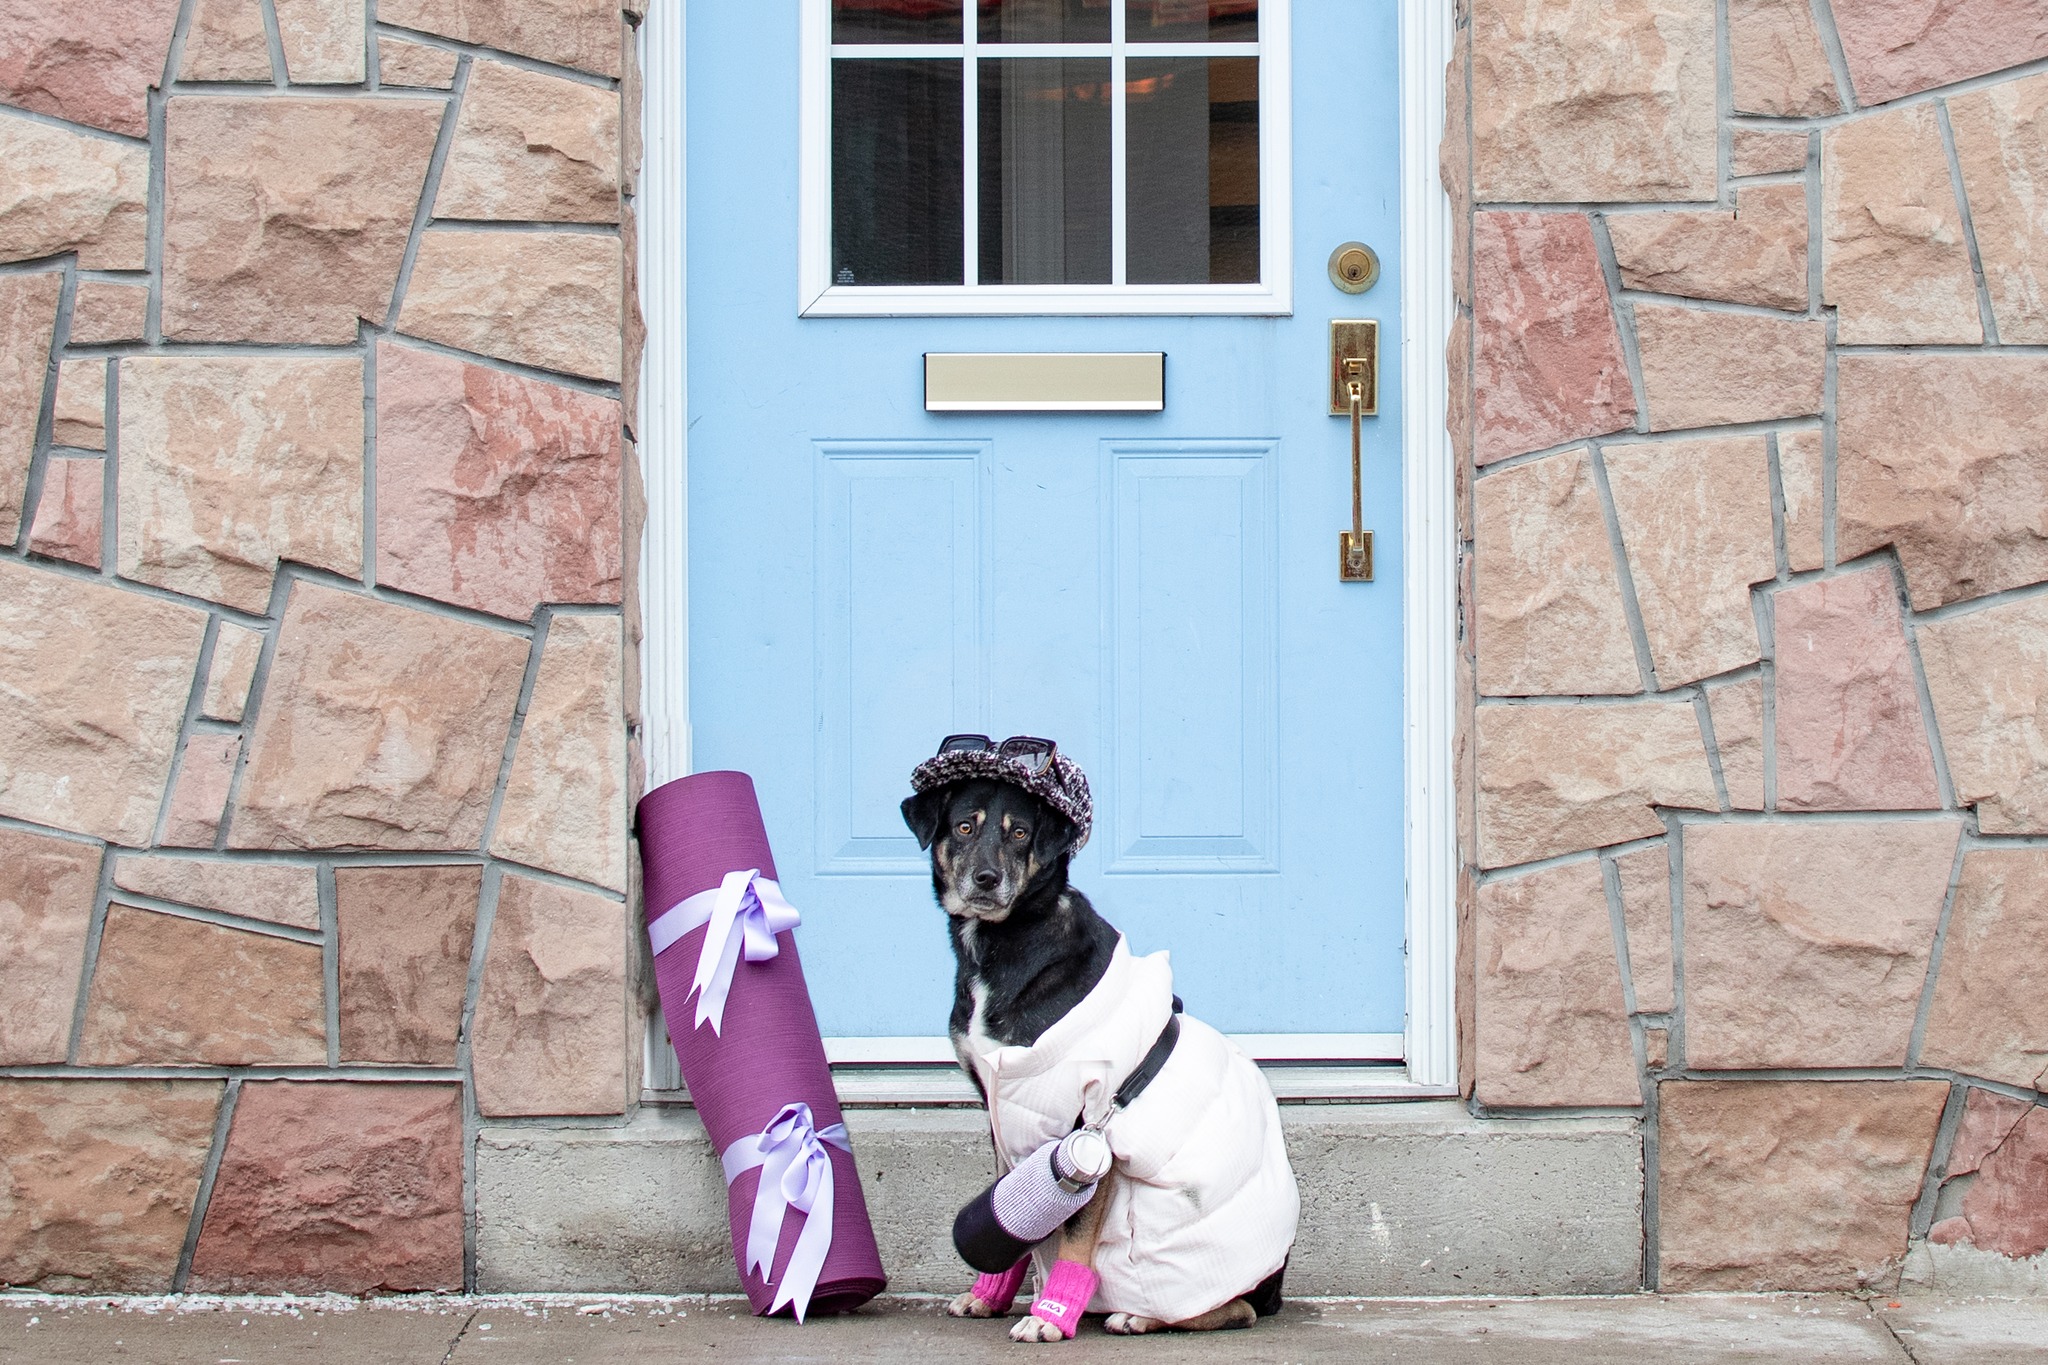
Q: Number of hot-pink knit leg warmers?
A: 2